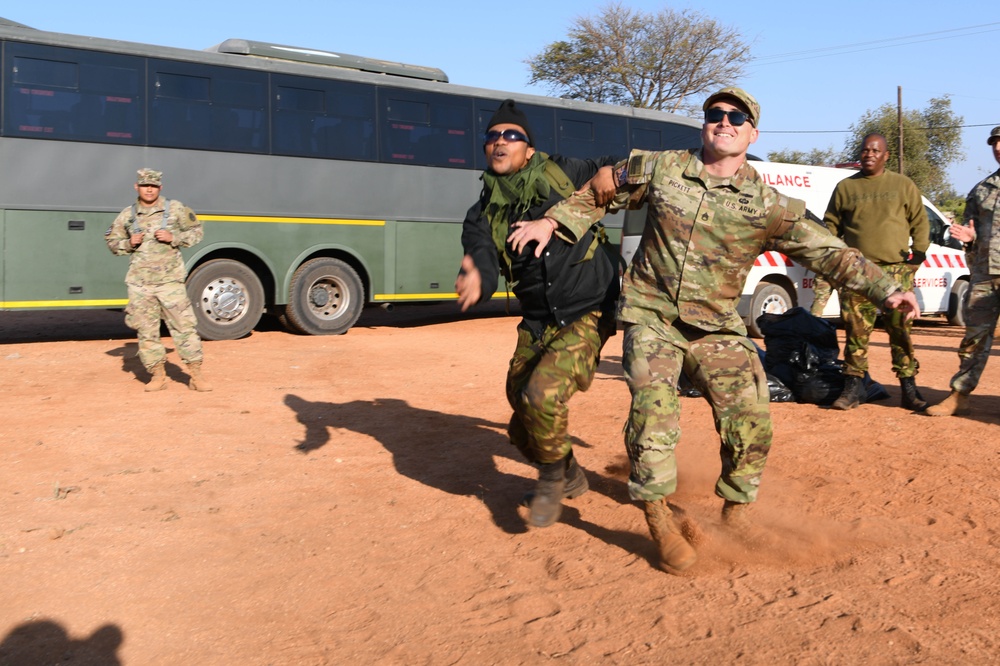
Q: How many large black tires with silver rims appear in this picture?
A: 2